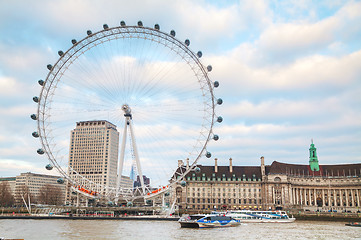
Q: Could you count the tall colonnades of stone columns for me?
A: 1